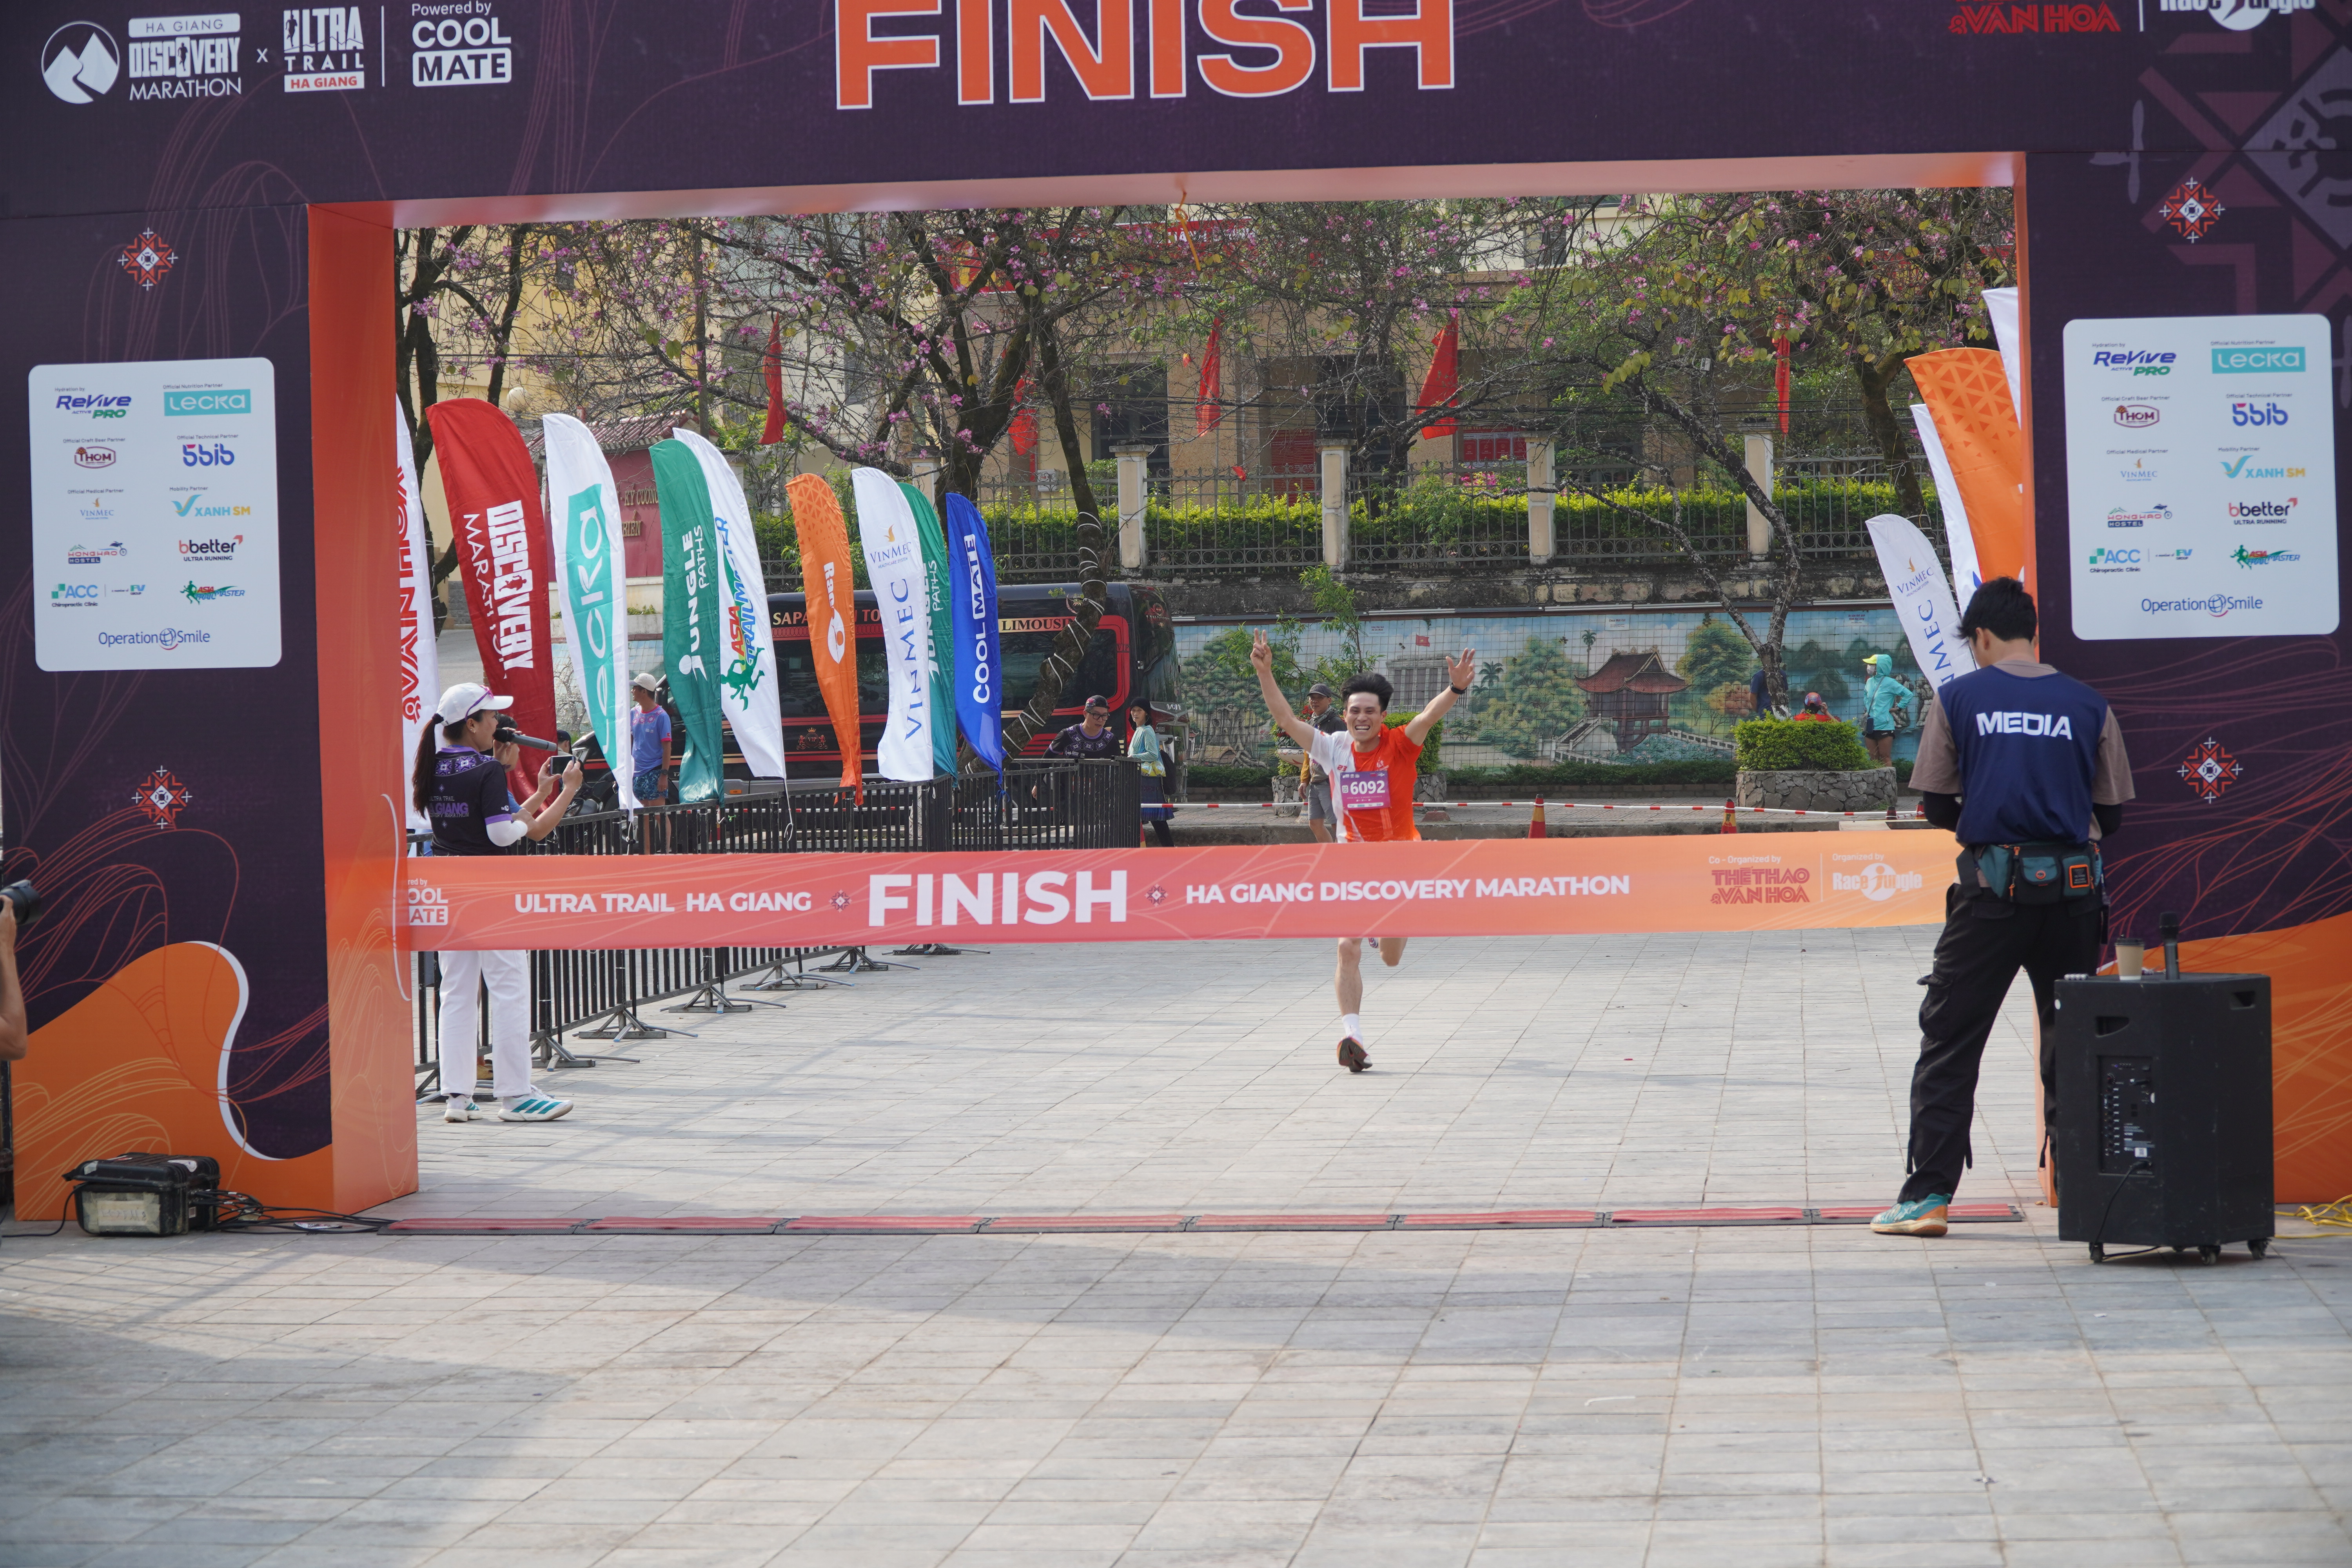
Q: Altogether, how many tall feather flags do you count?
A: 13